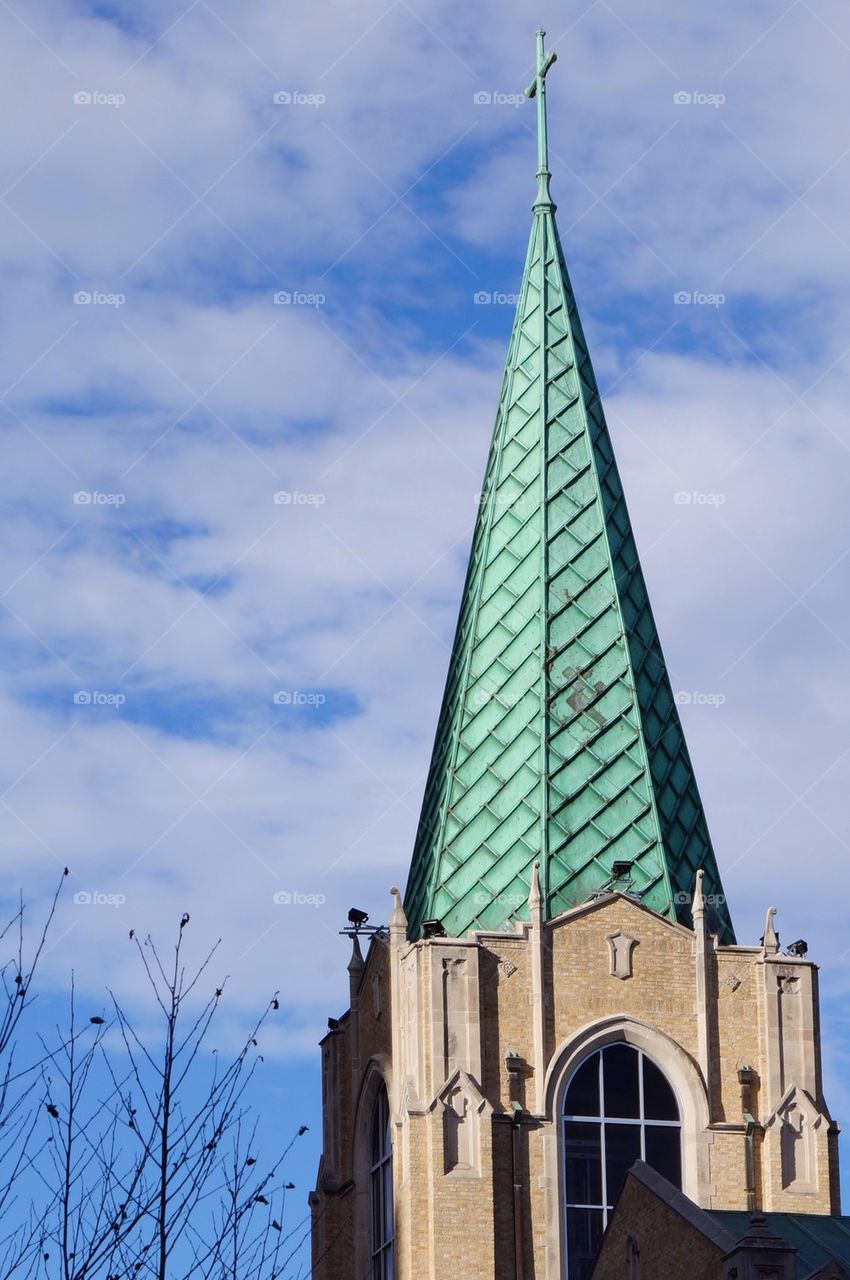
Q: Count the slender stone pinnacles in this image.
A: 5